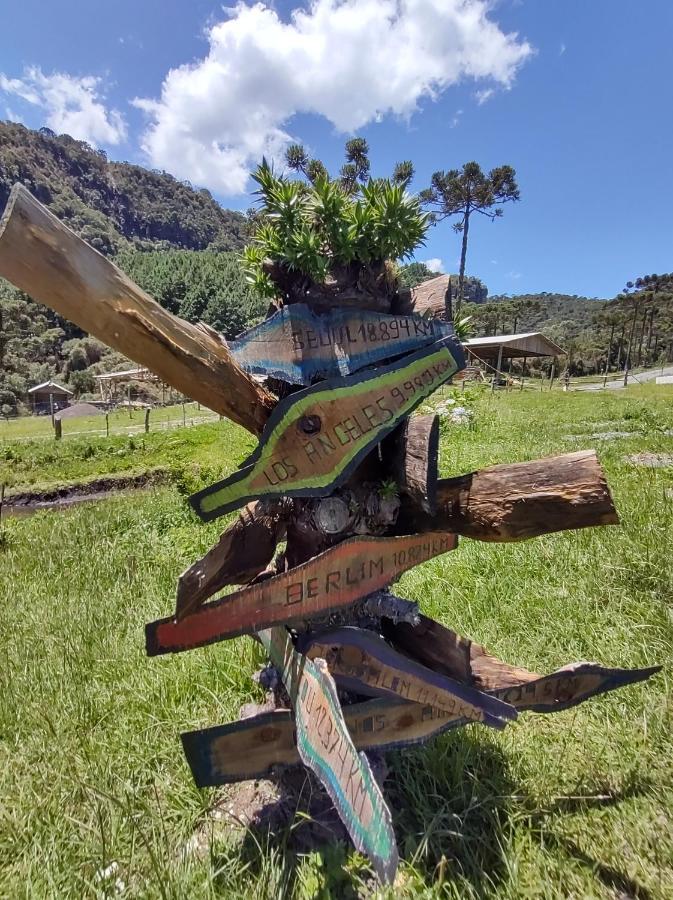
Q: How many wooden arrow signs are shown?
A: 6